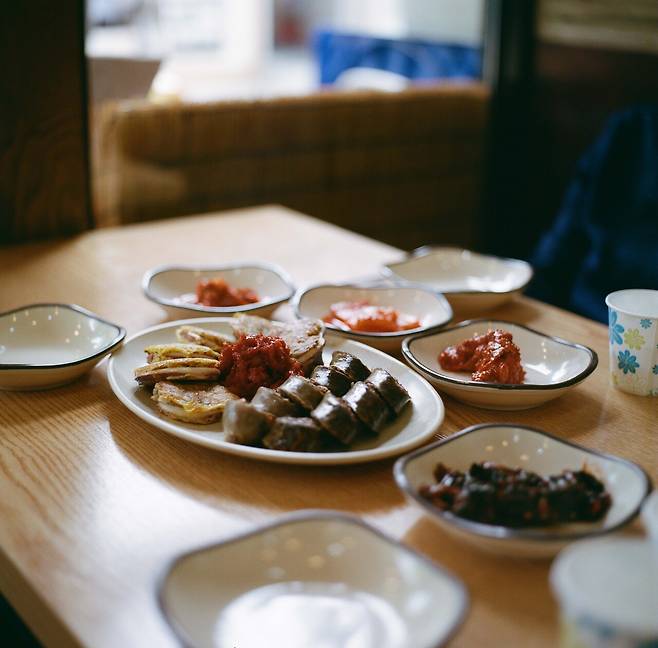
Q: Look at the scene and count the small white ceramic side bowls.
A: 7